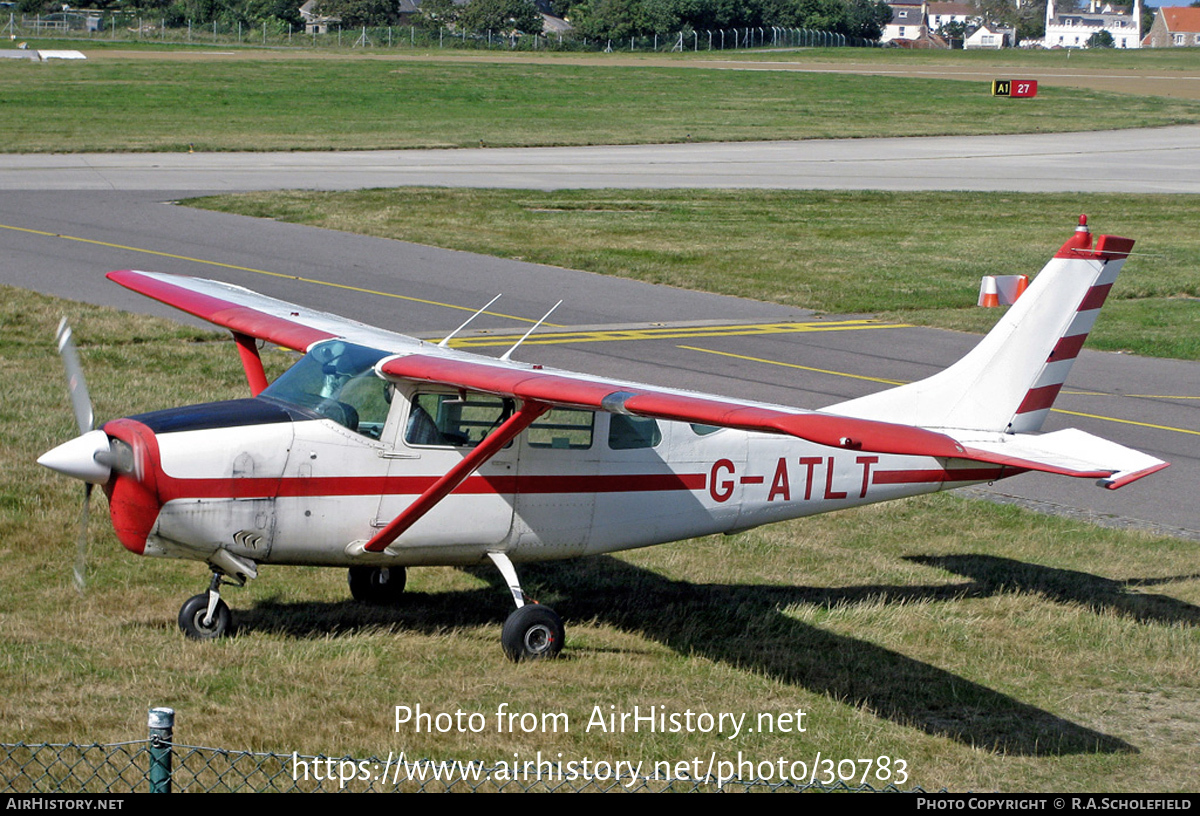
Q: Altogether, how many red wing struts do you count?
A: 2